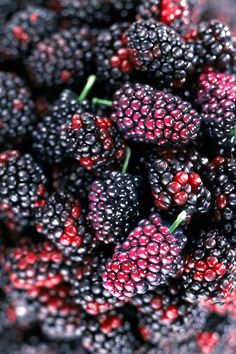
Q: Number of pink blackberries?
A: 3